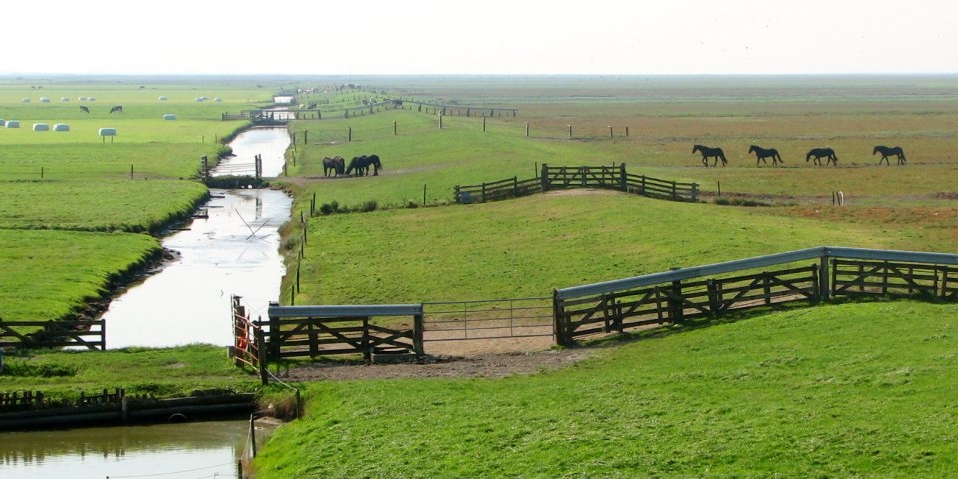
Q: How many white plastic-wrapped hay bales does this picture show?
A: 15